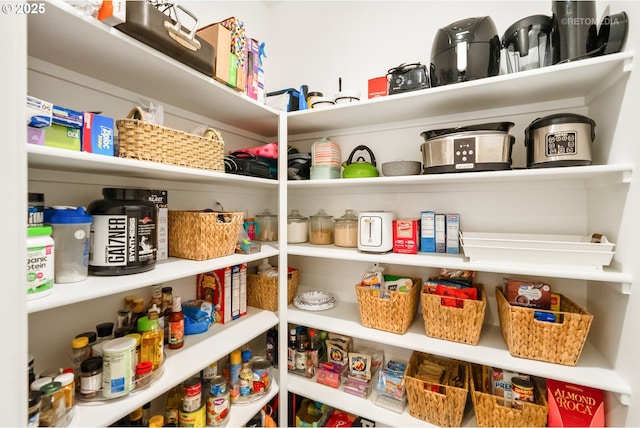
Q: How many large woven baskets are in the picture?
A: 8